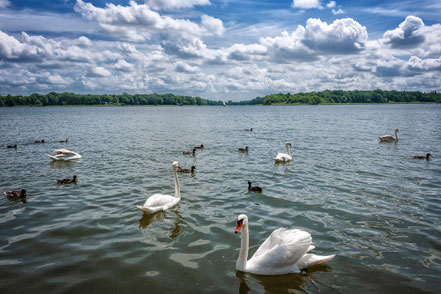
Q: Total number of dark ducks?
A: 12